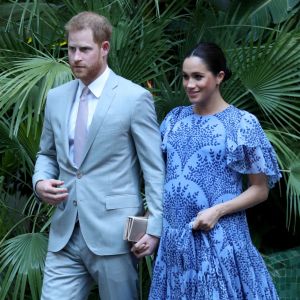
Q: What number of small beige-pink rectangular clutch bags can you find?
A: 1